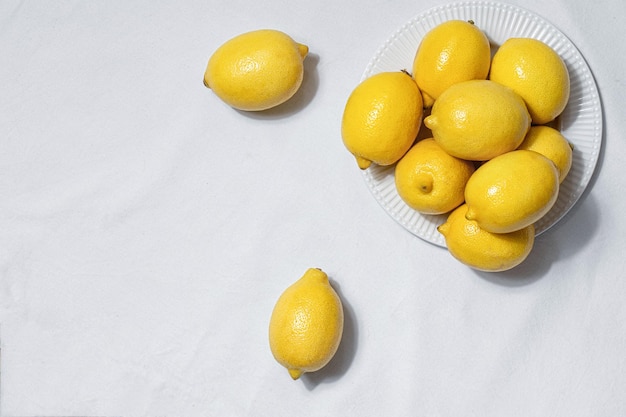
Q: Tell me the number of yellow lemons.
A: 10